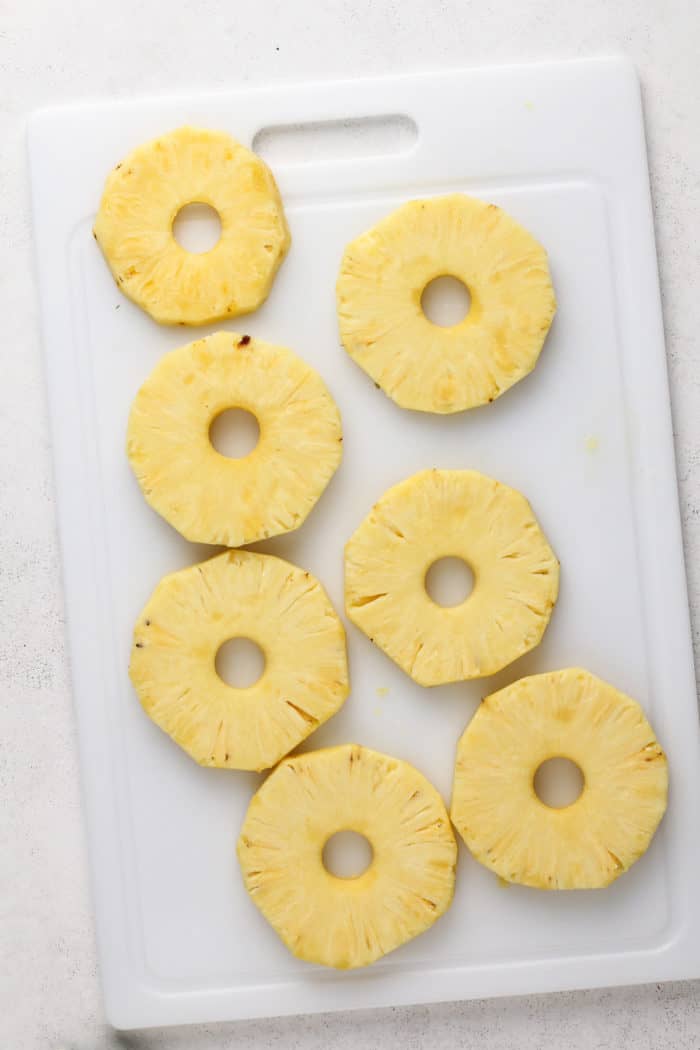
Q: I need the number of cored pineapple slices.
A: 7